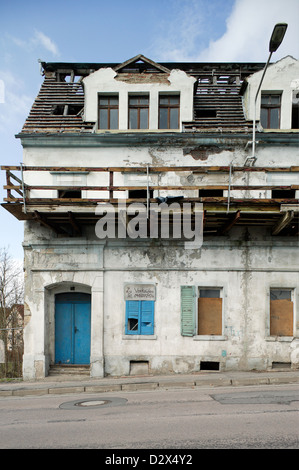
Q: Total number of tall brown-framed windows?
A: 4